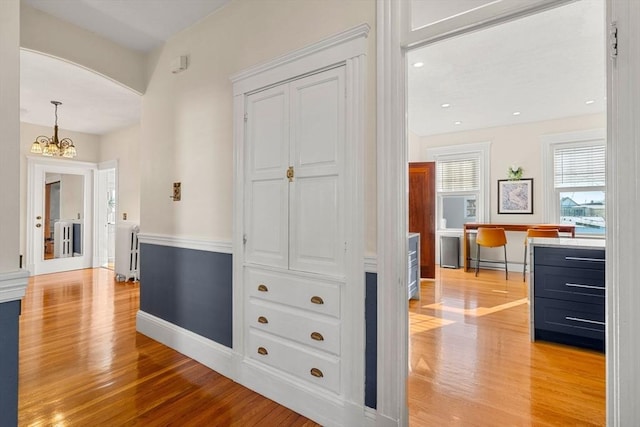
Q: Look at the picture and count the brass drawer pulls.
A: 6